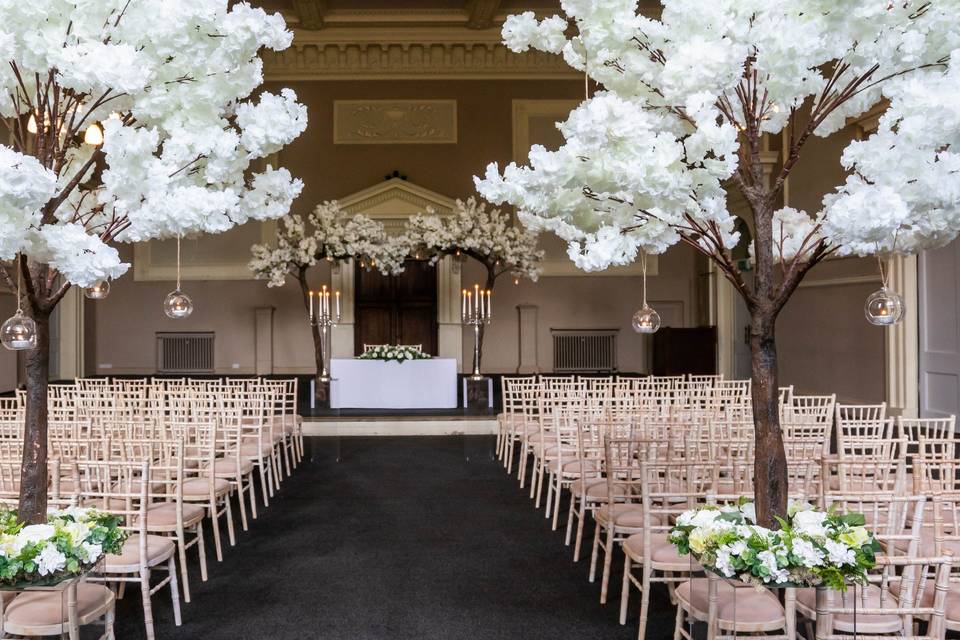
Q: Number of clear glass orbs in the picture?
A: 5